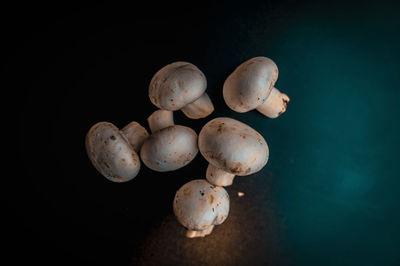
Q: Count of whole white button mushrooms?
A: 6